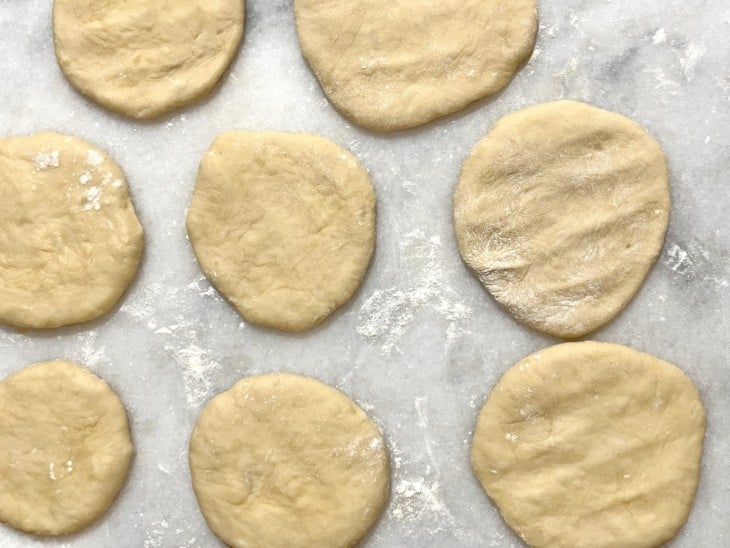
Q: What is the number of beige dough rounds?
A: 8